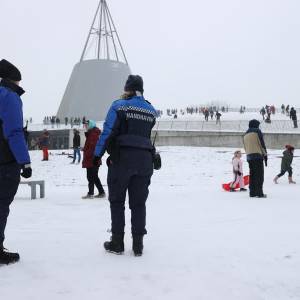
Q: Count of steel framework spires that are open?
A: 1